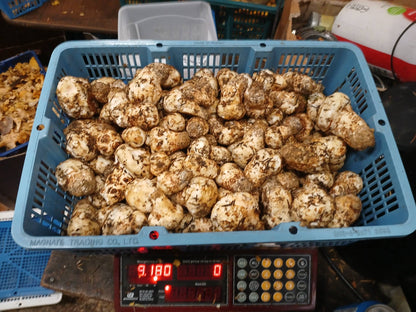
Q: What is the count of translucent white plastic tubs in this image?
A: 1